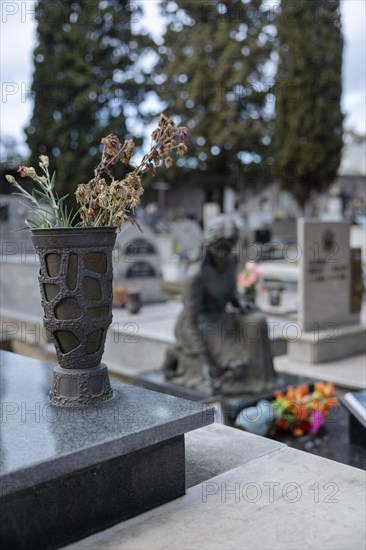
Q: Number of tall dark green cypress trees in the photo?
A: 3